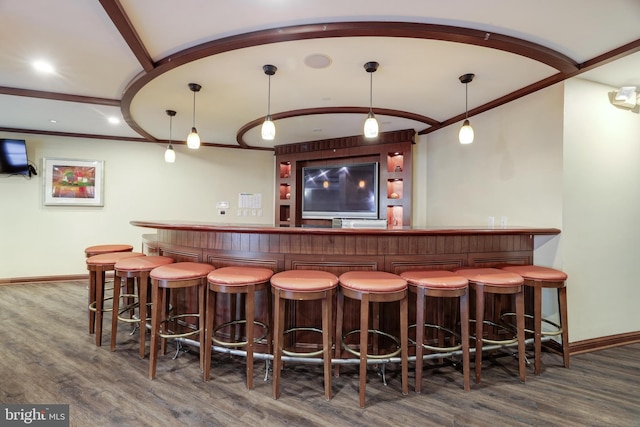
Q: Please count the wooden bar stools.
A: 10